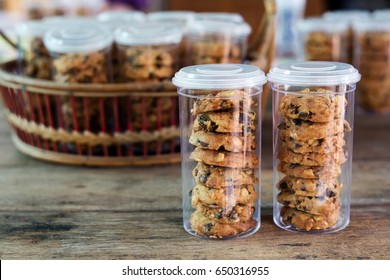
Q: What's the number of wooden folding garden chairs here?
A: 0